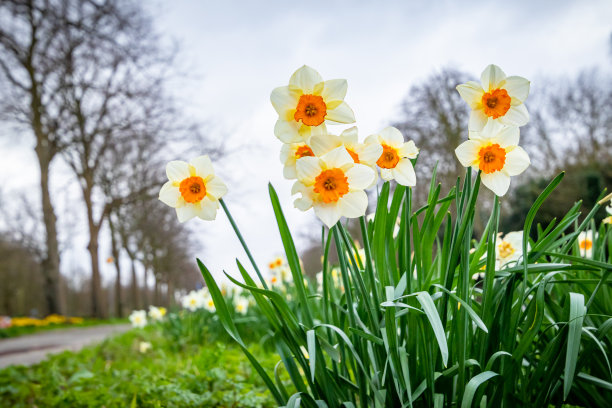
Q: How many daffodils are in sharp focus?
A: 8